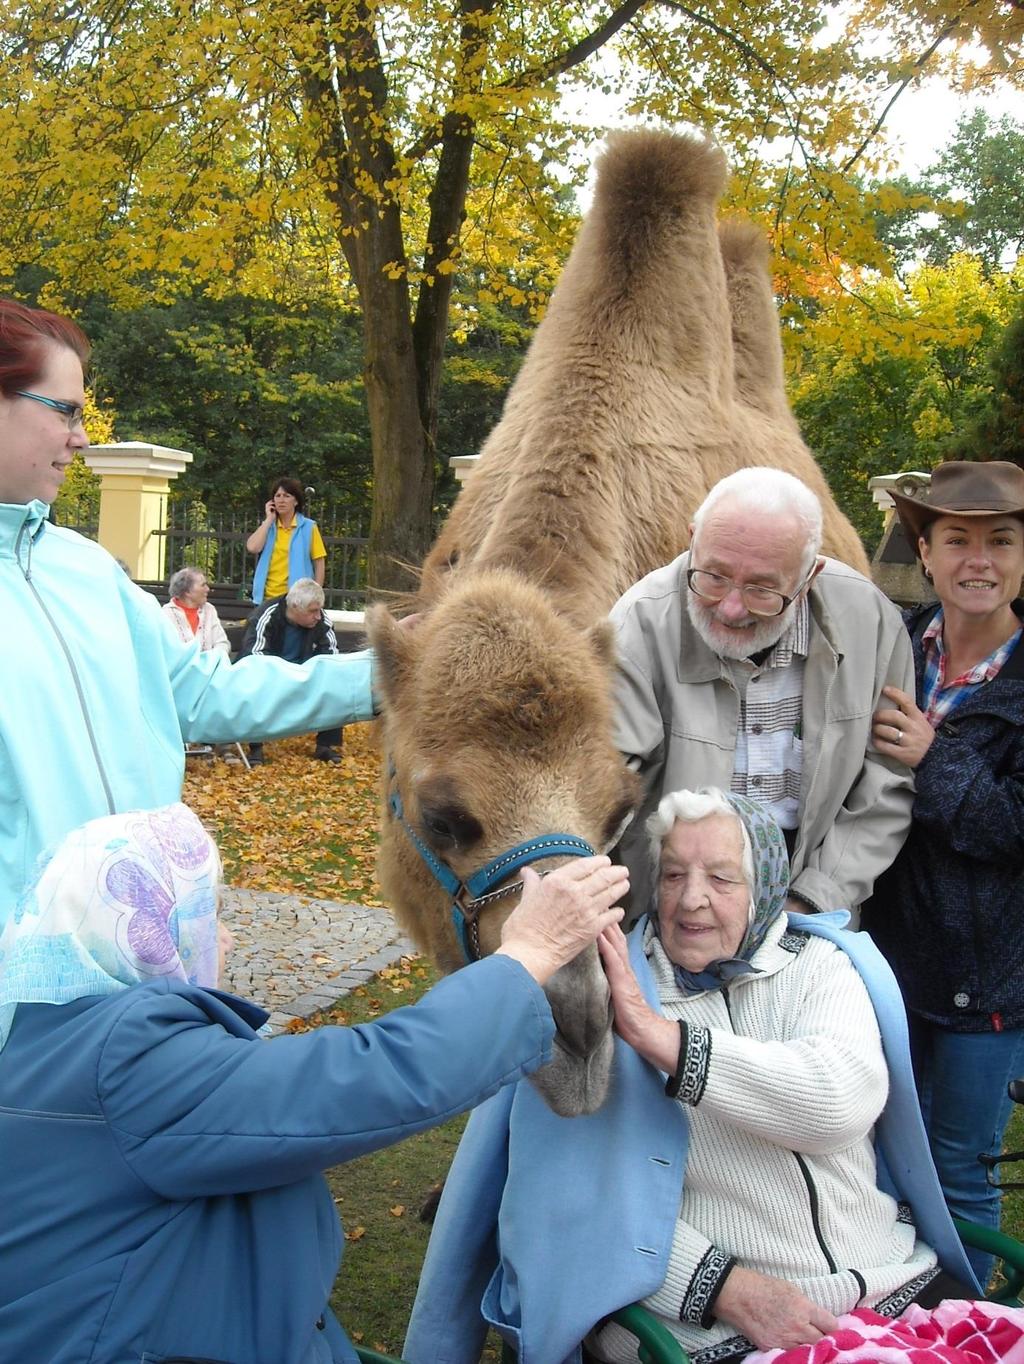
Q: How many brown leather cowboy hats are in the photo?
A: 1